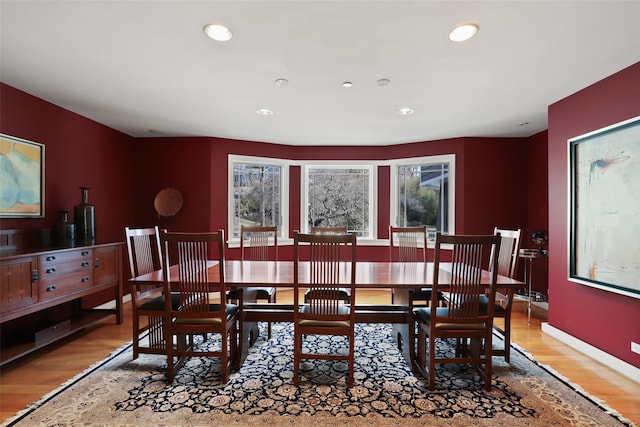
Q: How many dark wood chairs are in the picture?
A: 8